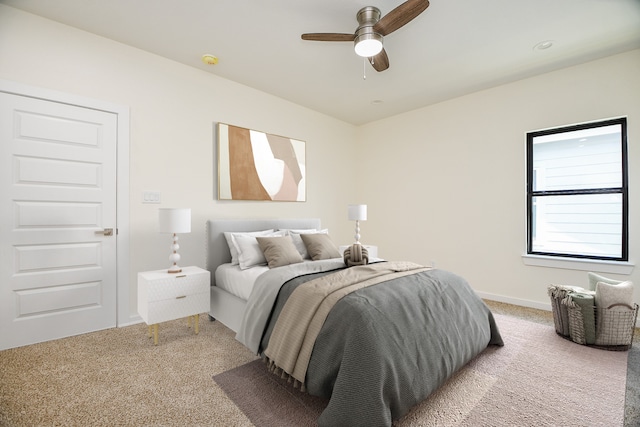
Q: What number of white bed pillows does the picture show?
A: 4